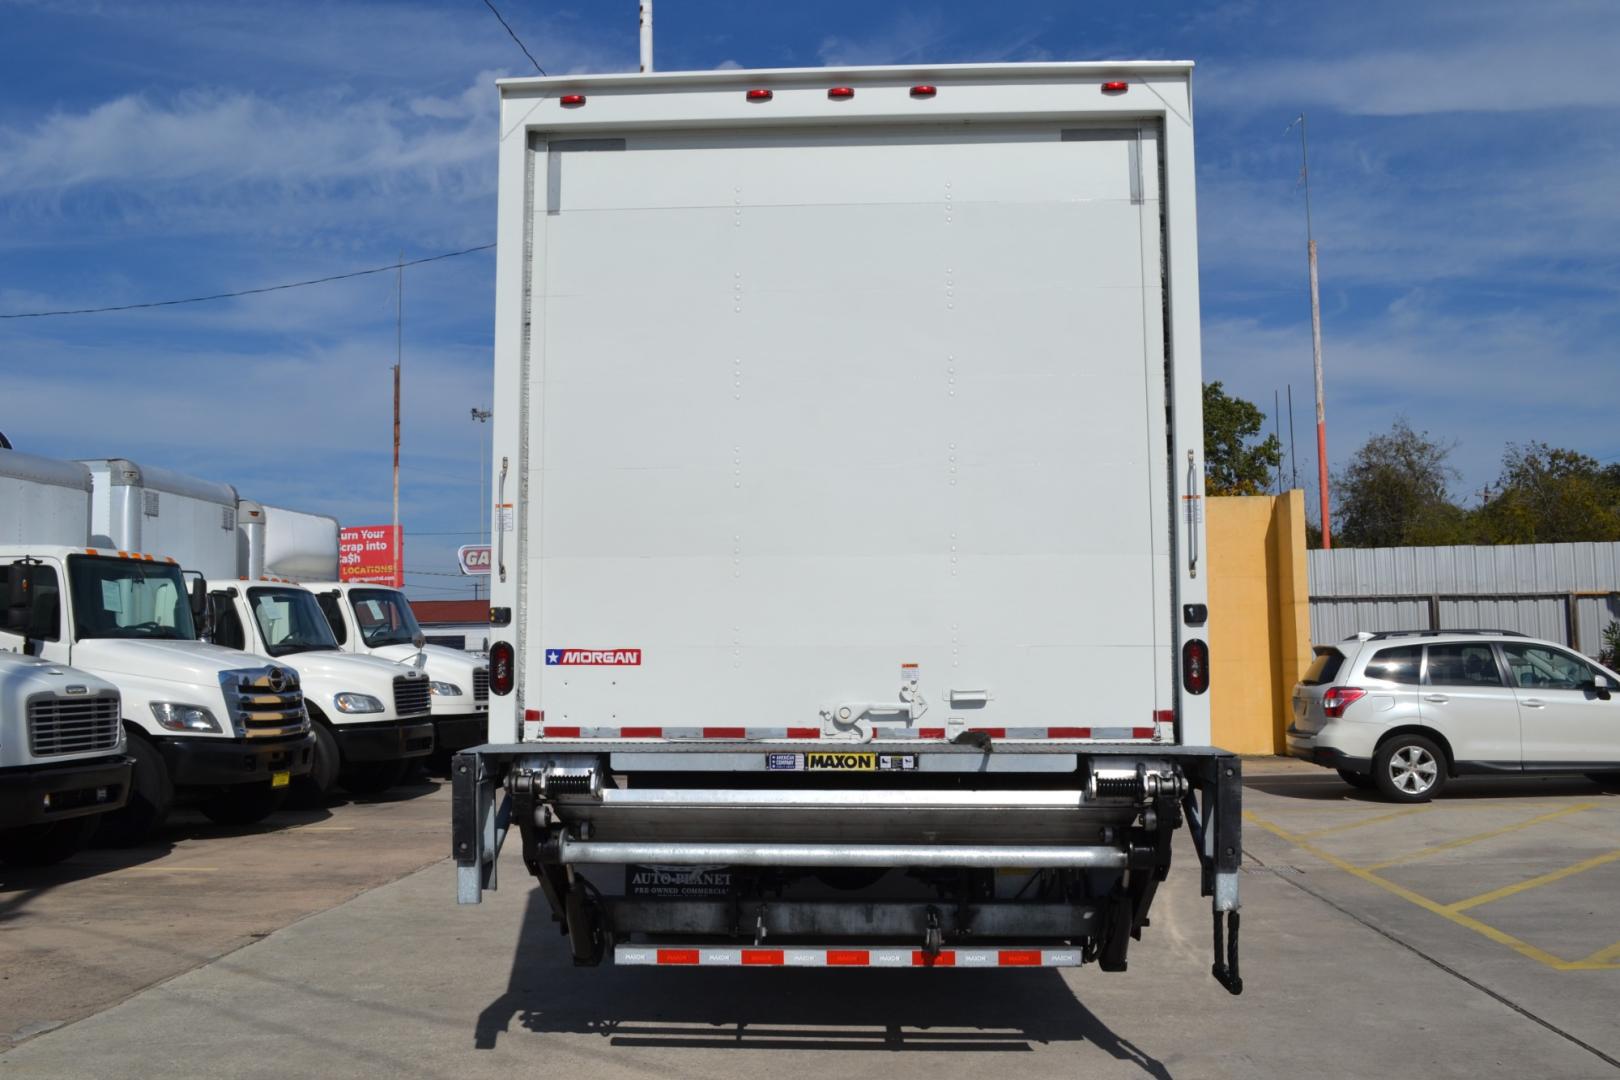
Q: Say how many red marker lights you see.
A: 5